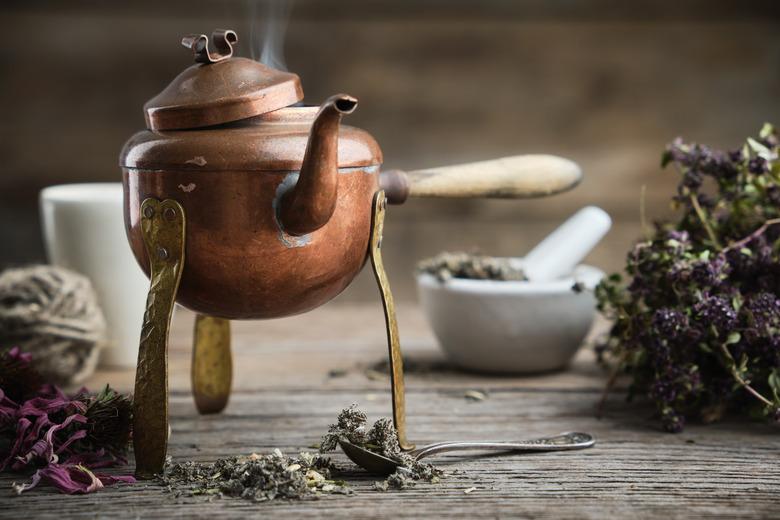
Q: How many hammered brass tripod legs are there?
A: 3